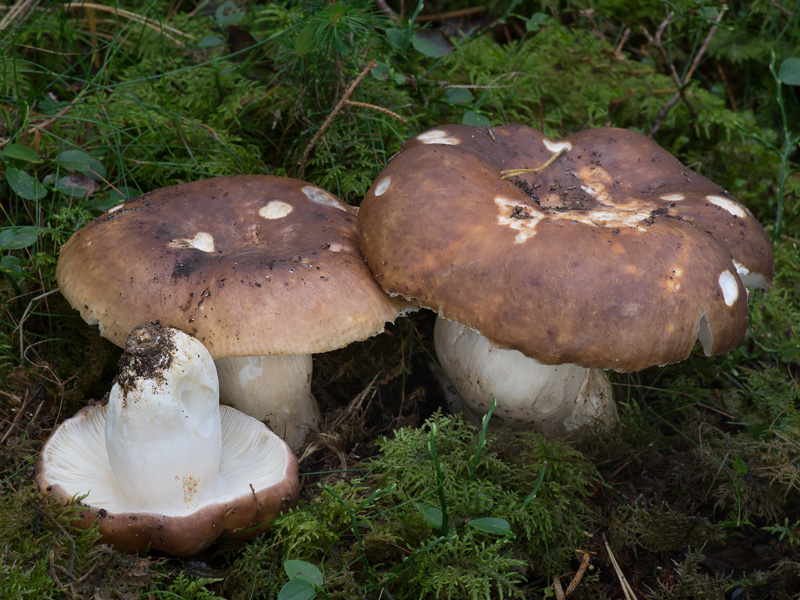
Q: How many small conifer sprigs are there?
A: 1